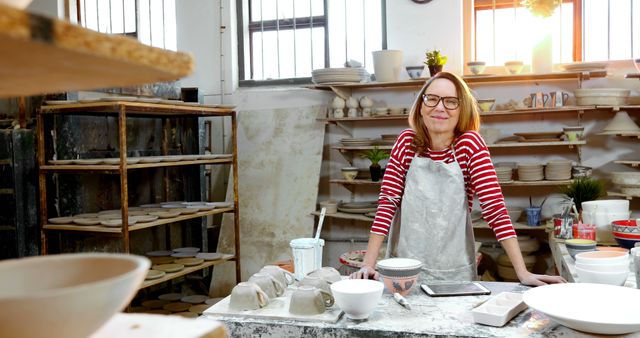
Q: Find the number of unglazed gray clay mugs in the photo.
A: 6